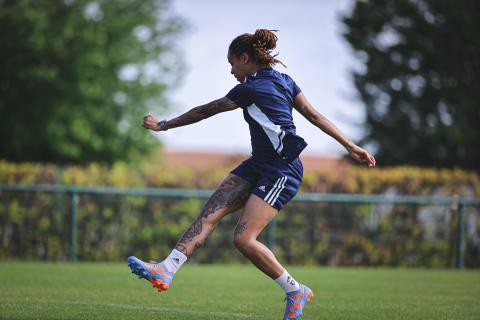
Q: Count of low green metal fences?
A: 1